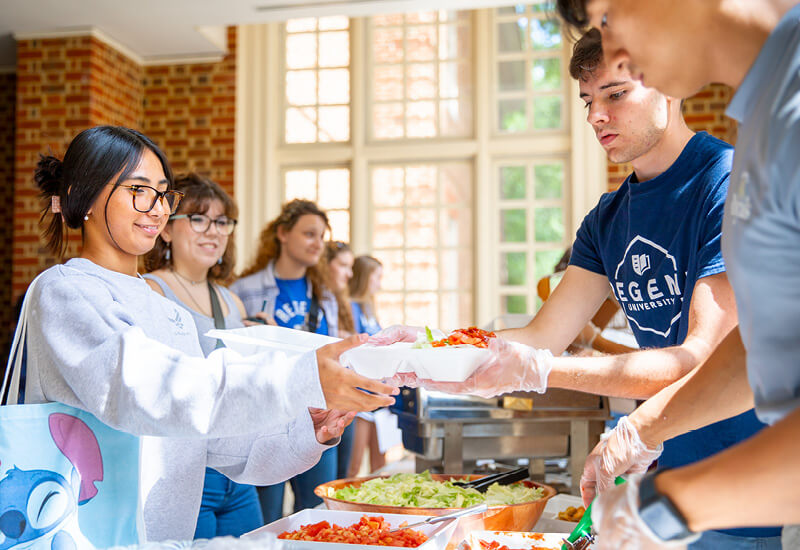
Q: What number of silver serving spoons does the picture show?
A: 1